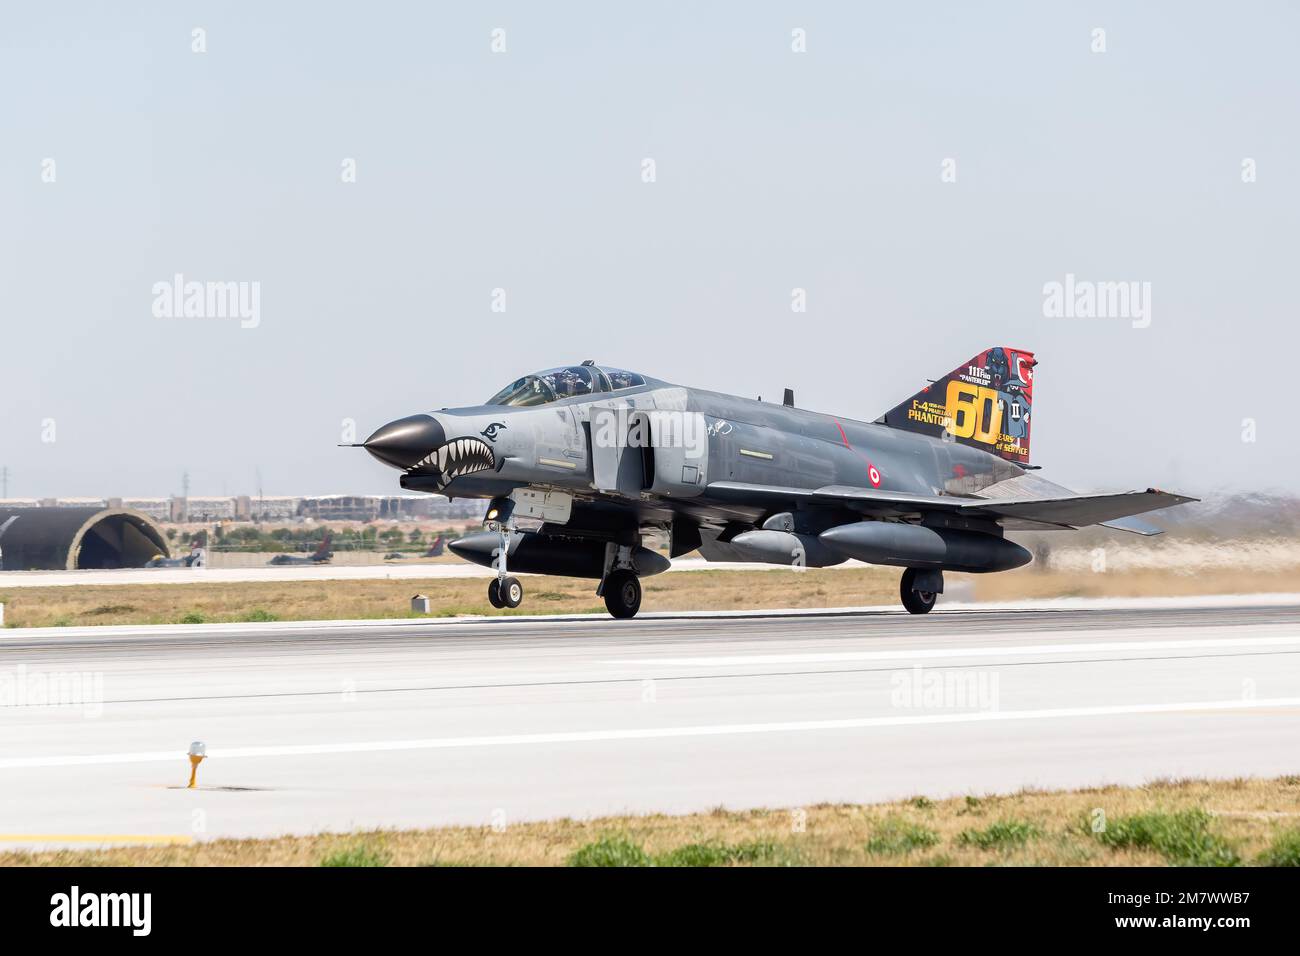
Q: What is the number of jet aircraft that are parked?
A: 3